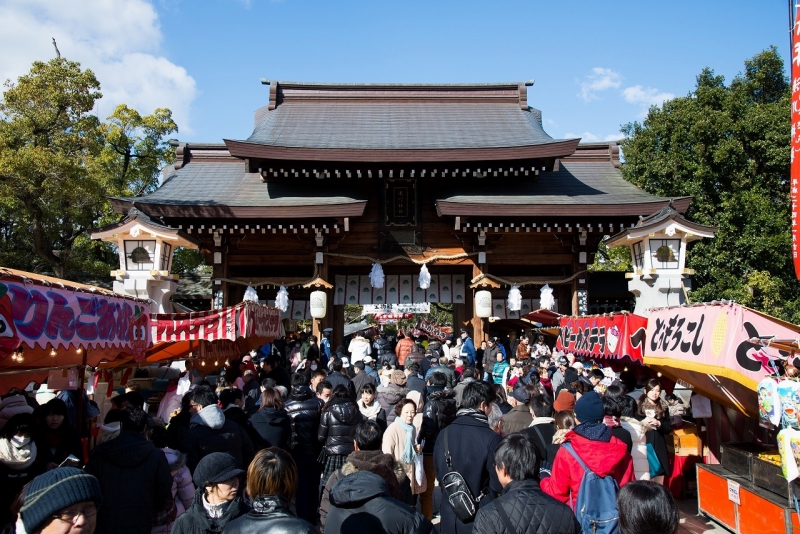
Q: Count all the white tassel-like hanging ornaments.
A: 6